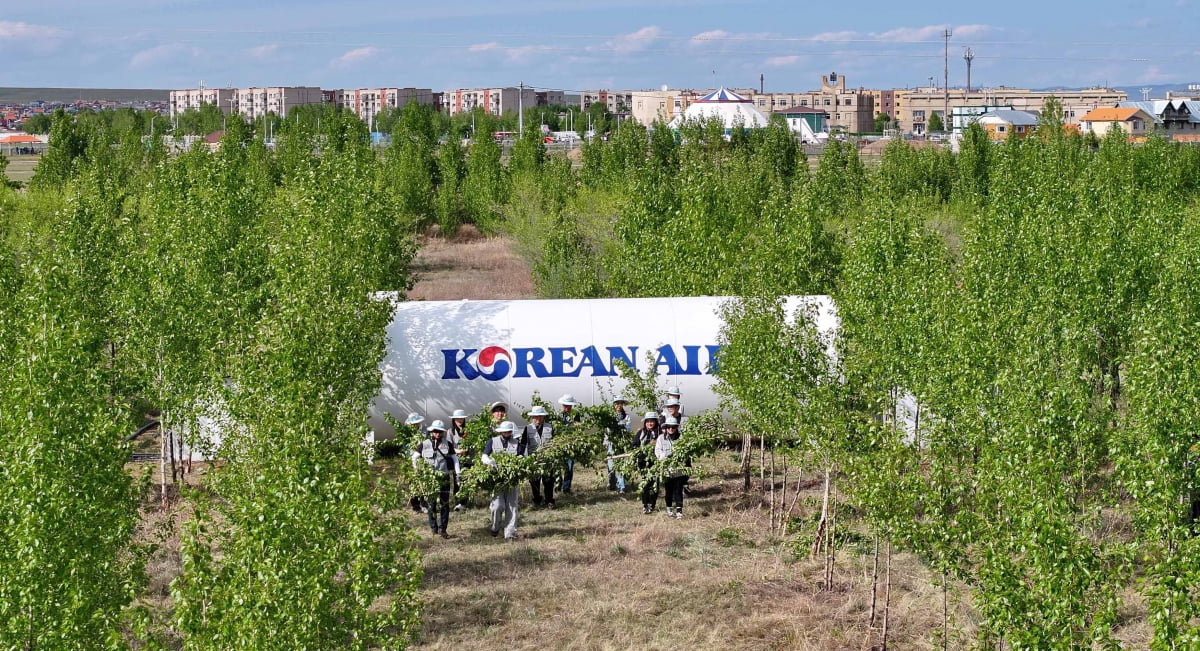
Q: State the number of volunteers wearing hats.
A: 12